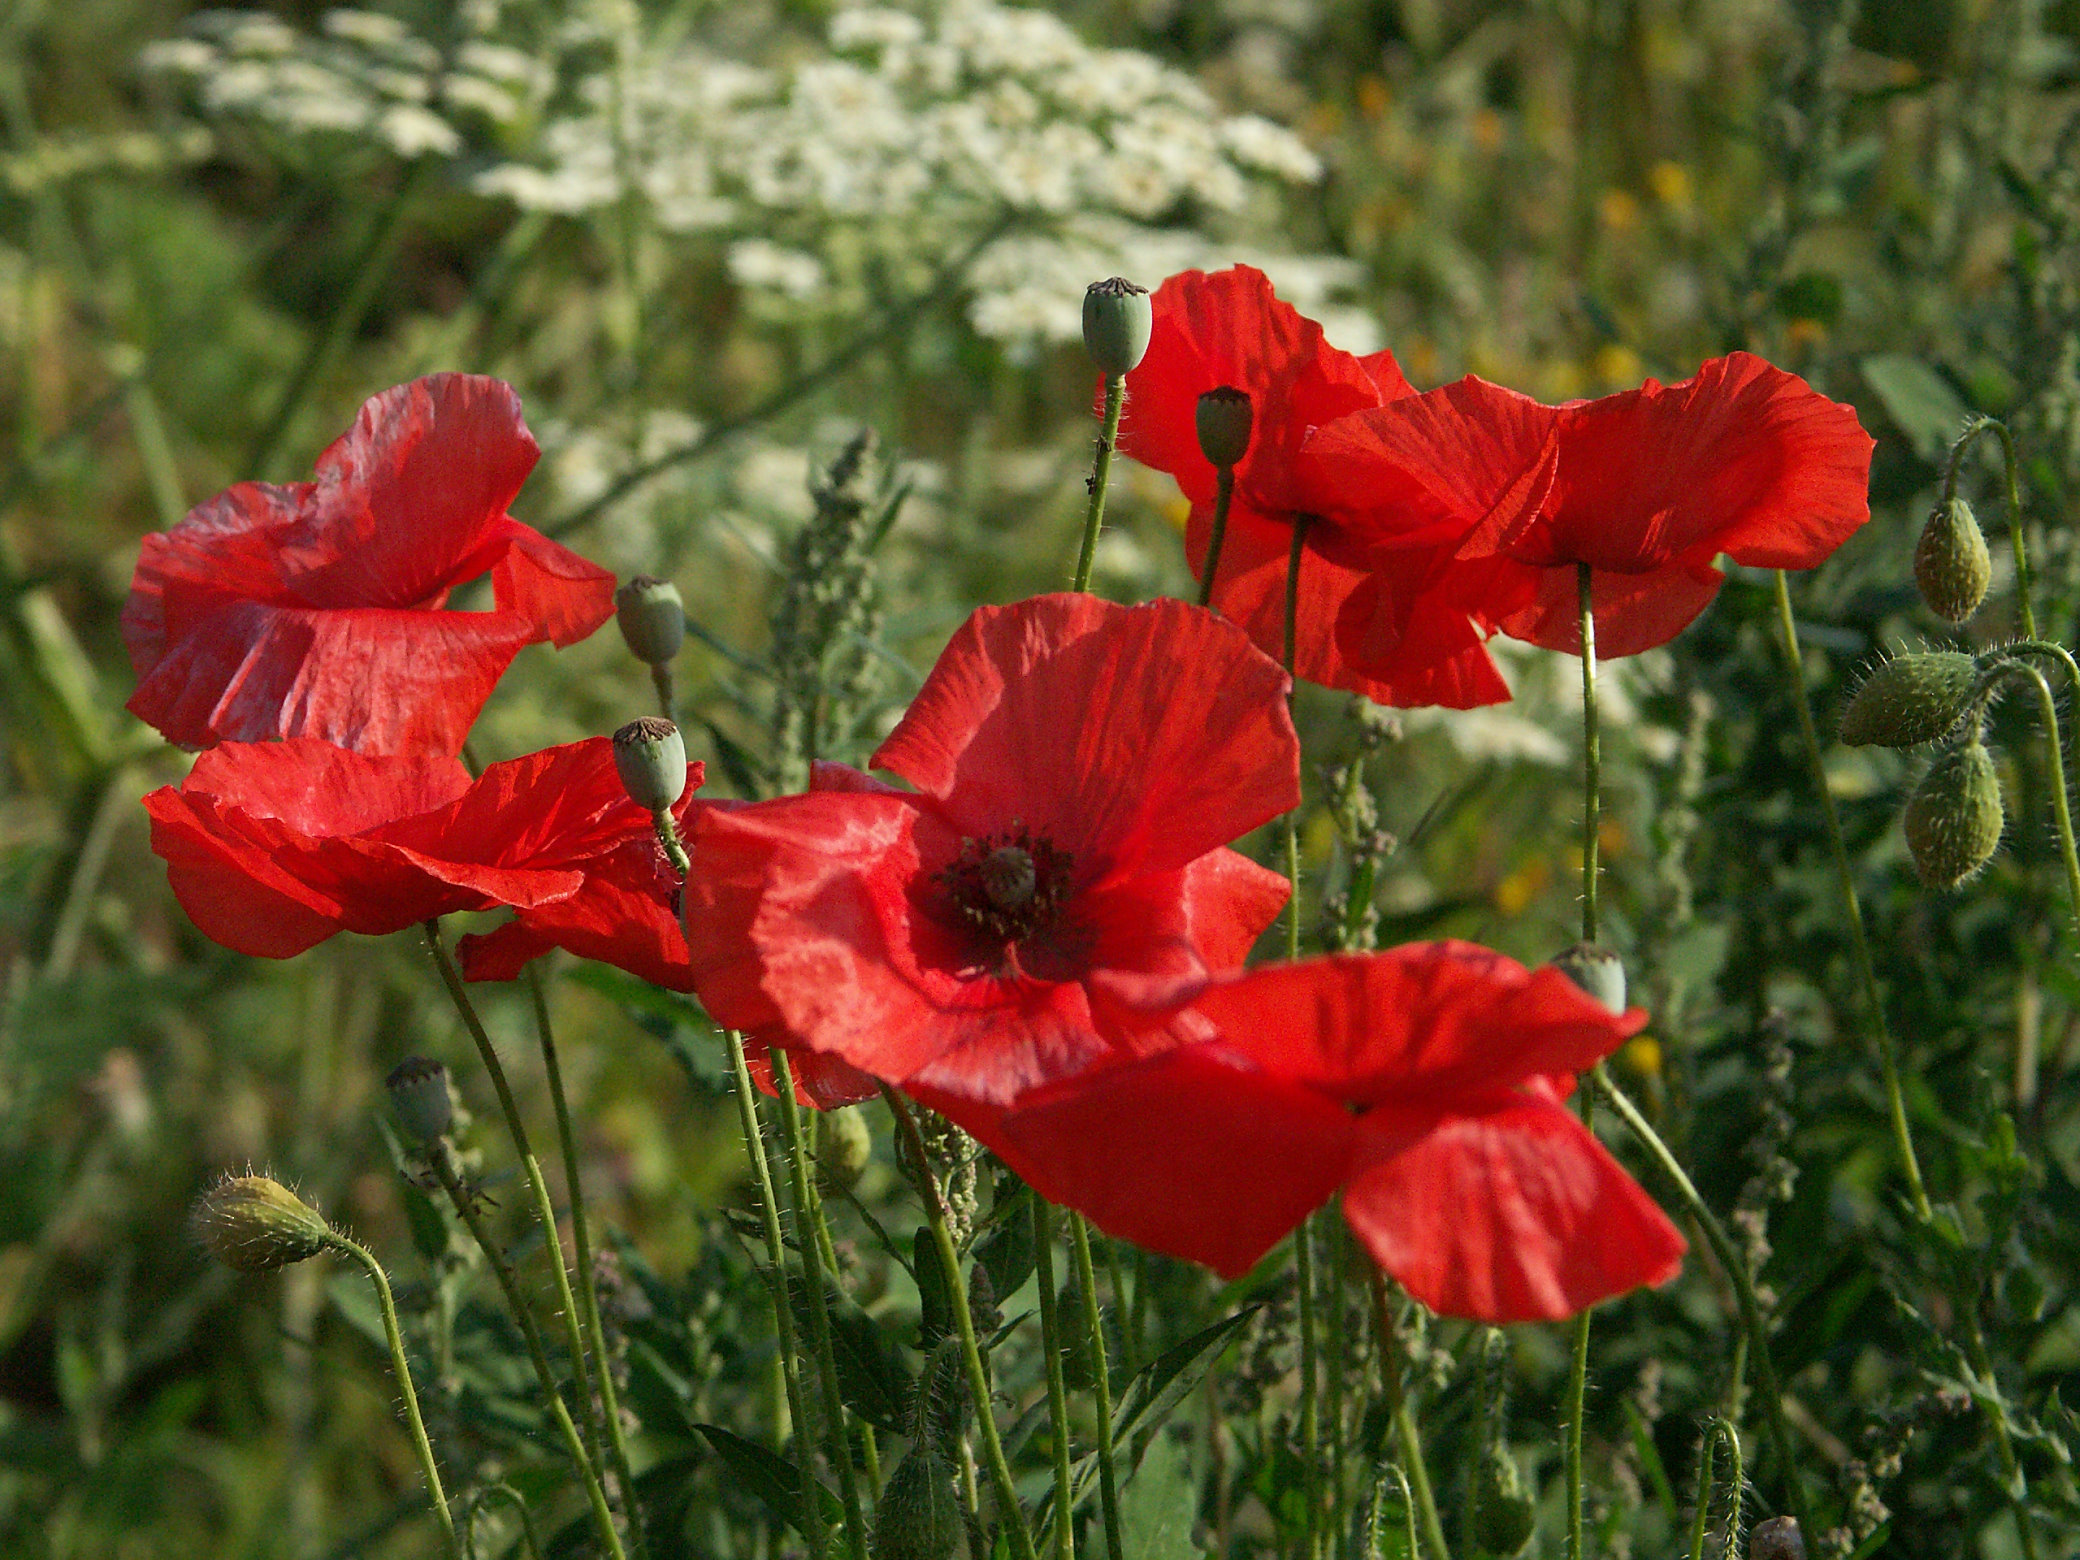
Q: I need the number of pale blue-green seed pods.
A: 6